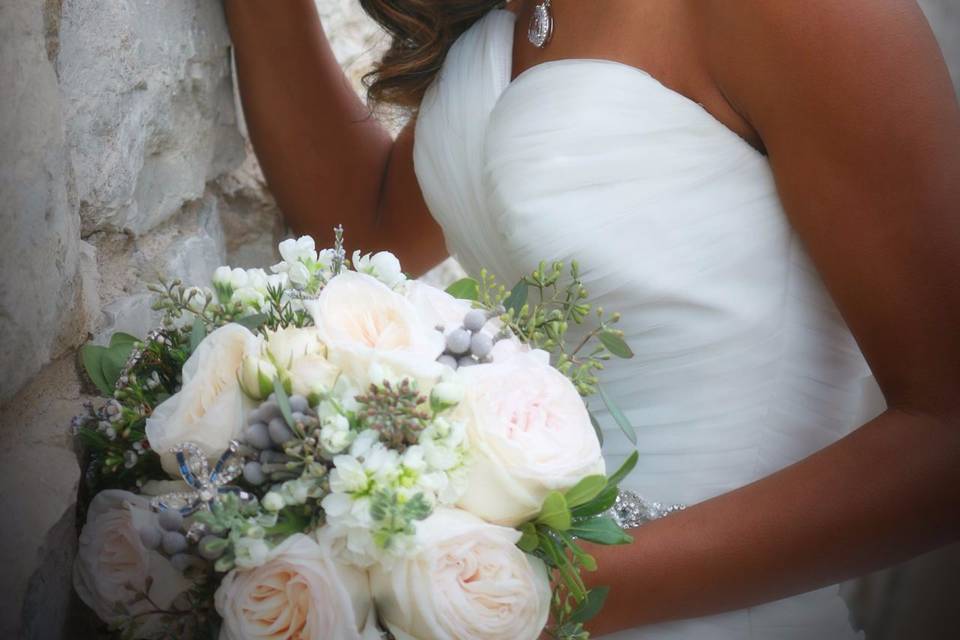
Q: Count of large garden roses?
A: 6